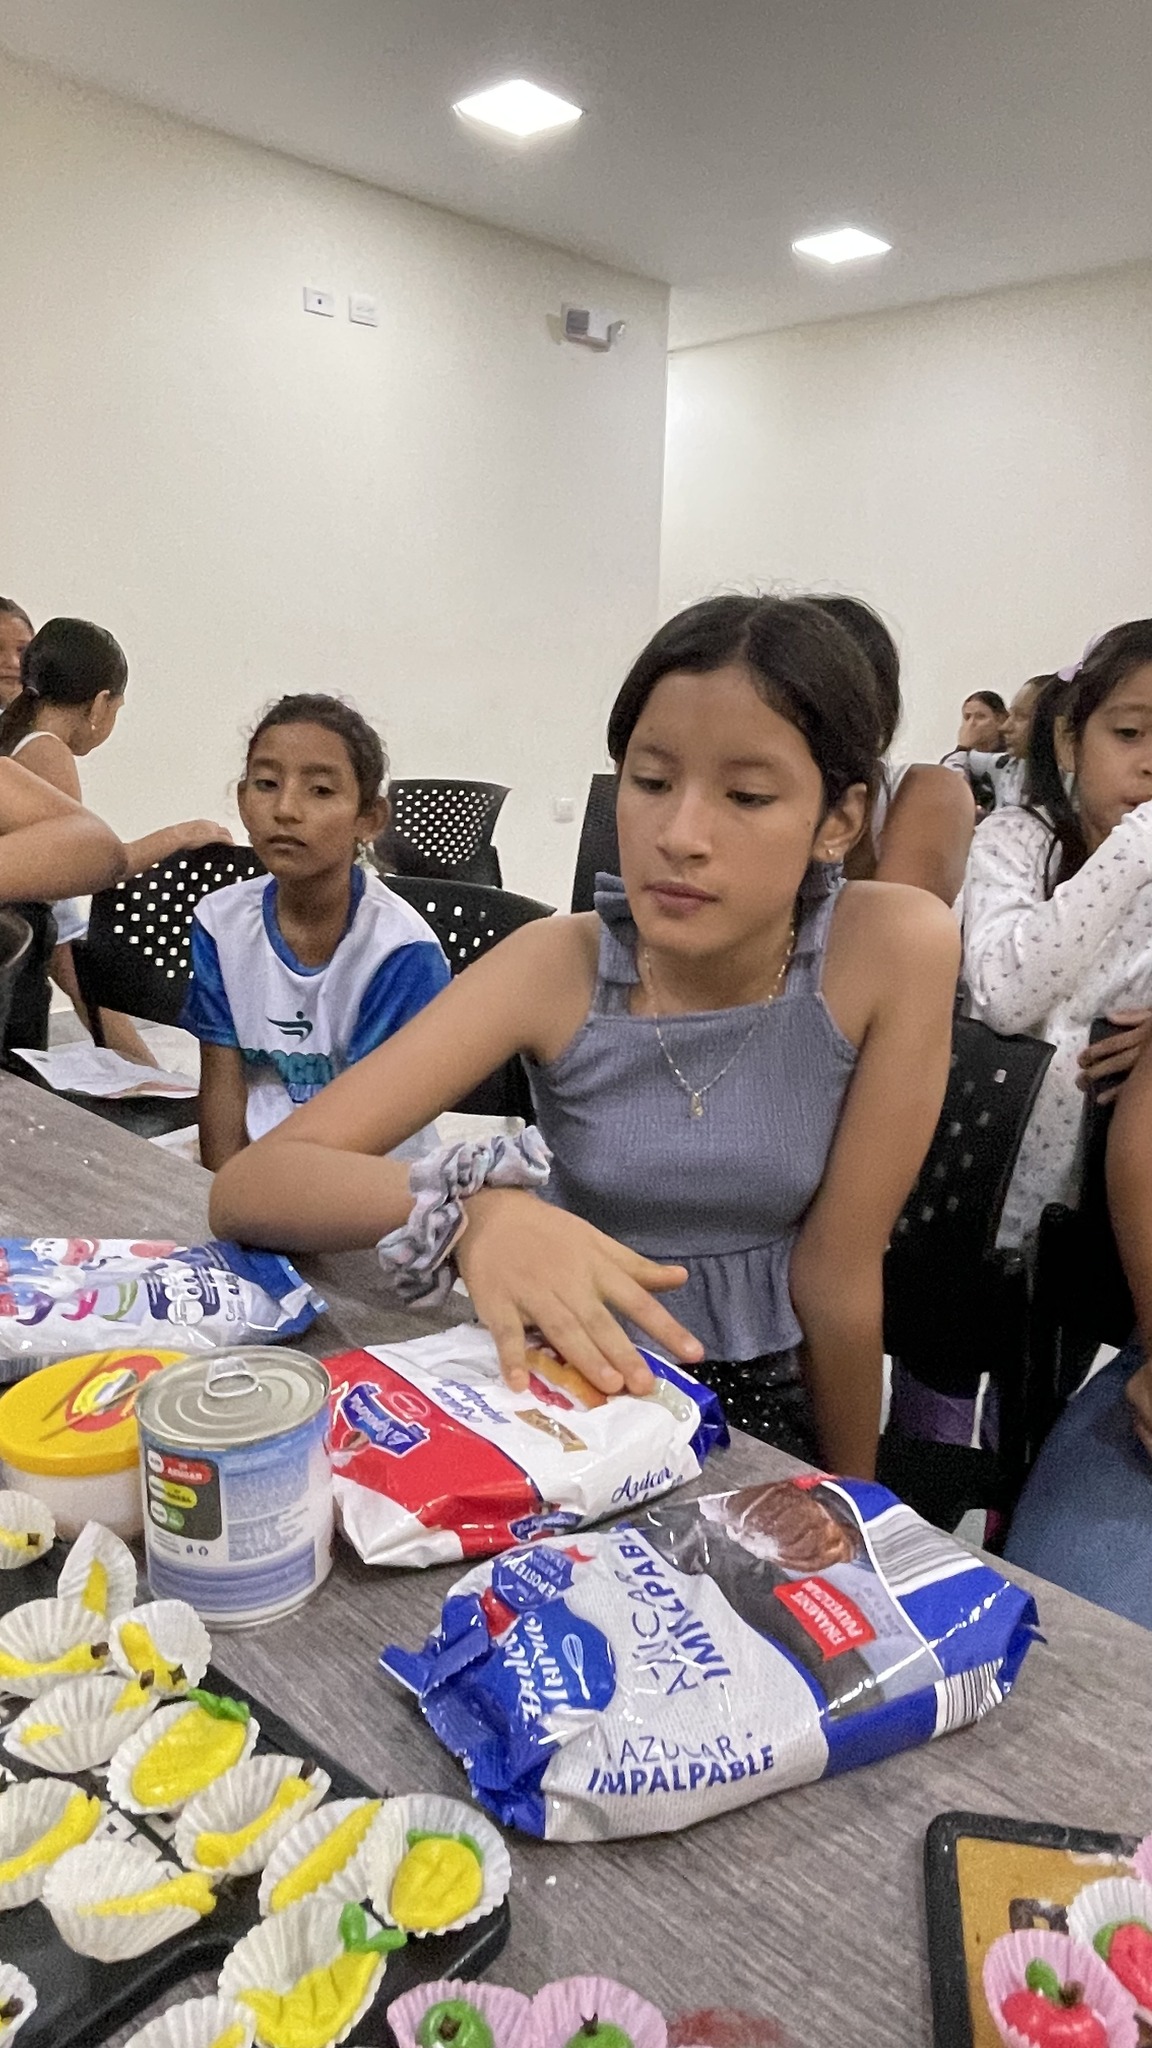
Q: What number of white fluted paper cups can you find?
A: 15